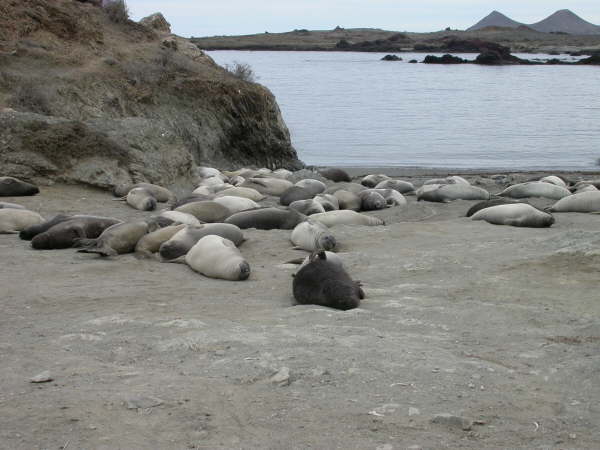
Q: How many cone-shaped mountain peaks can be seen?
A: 2